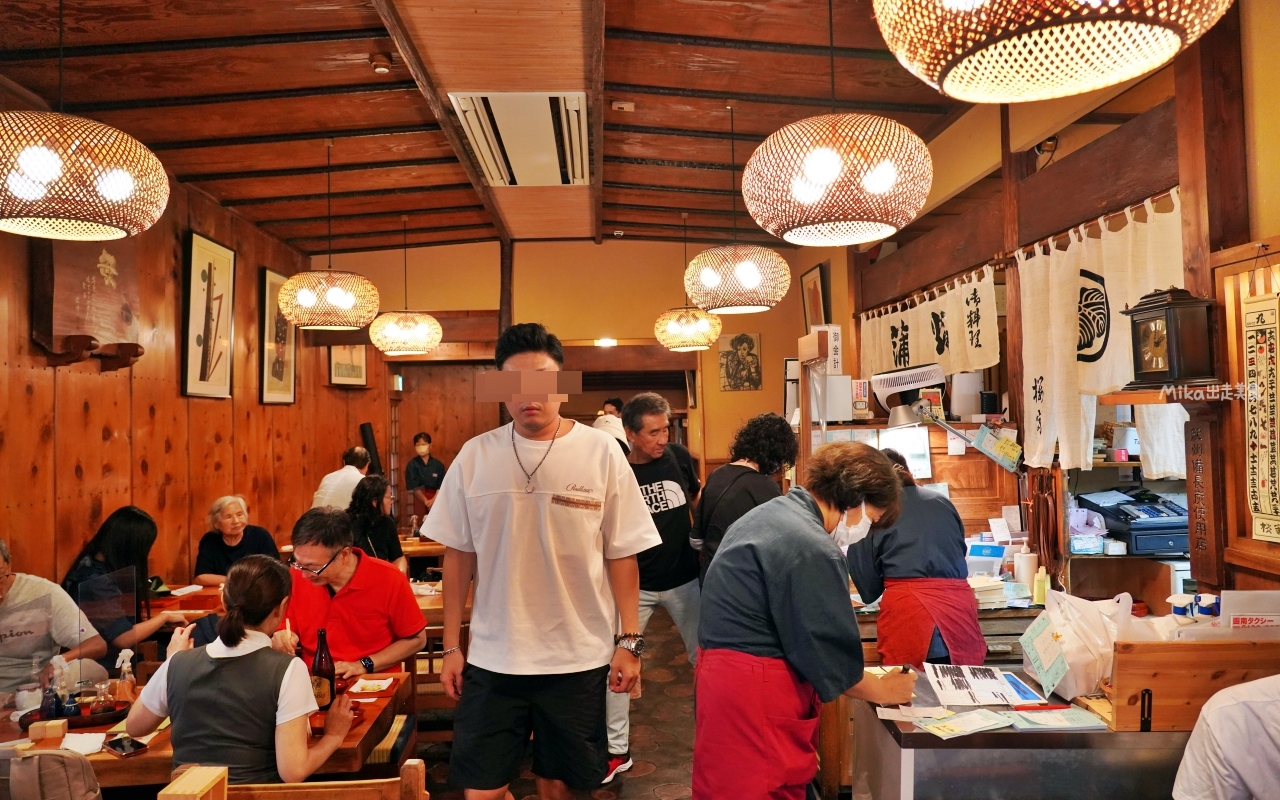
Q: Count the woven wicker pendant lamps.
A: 7